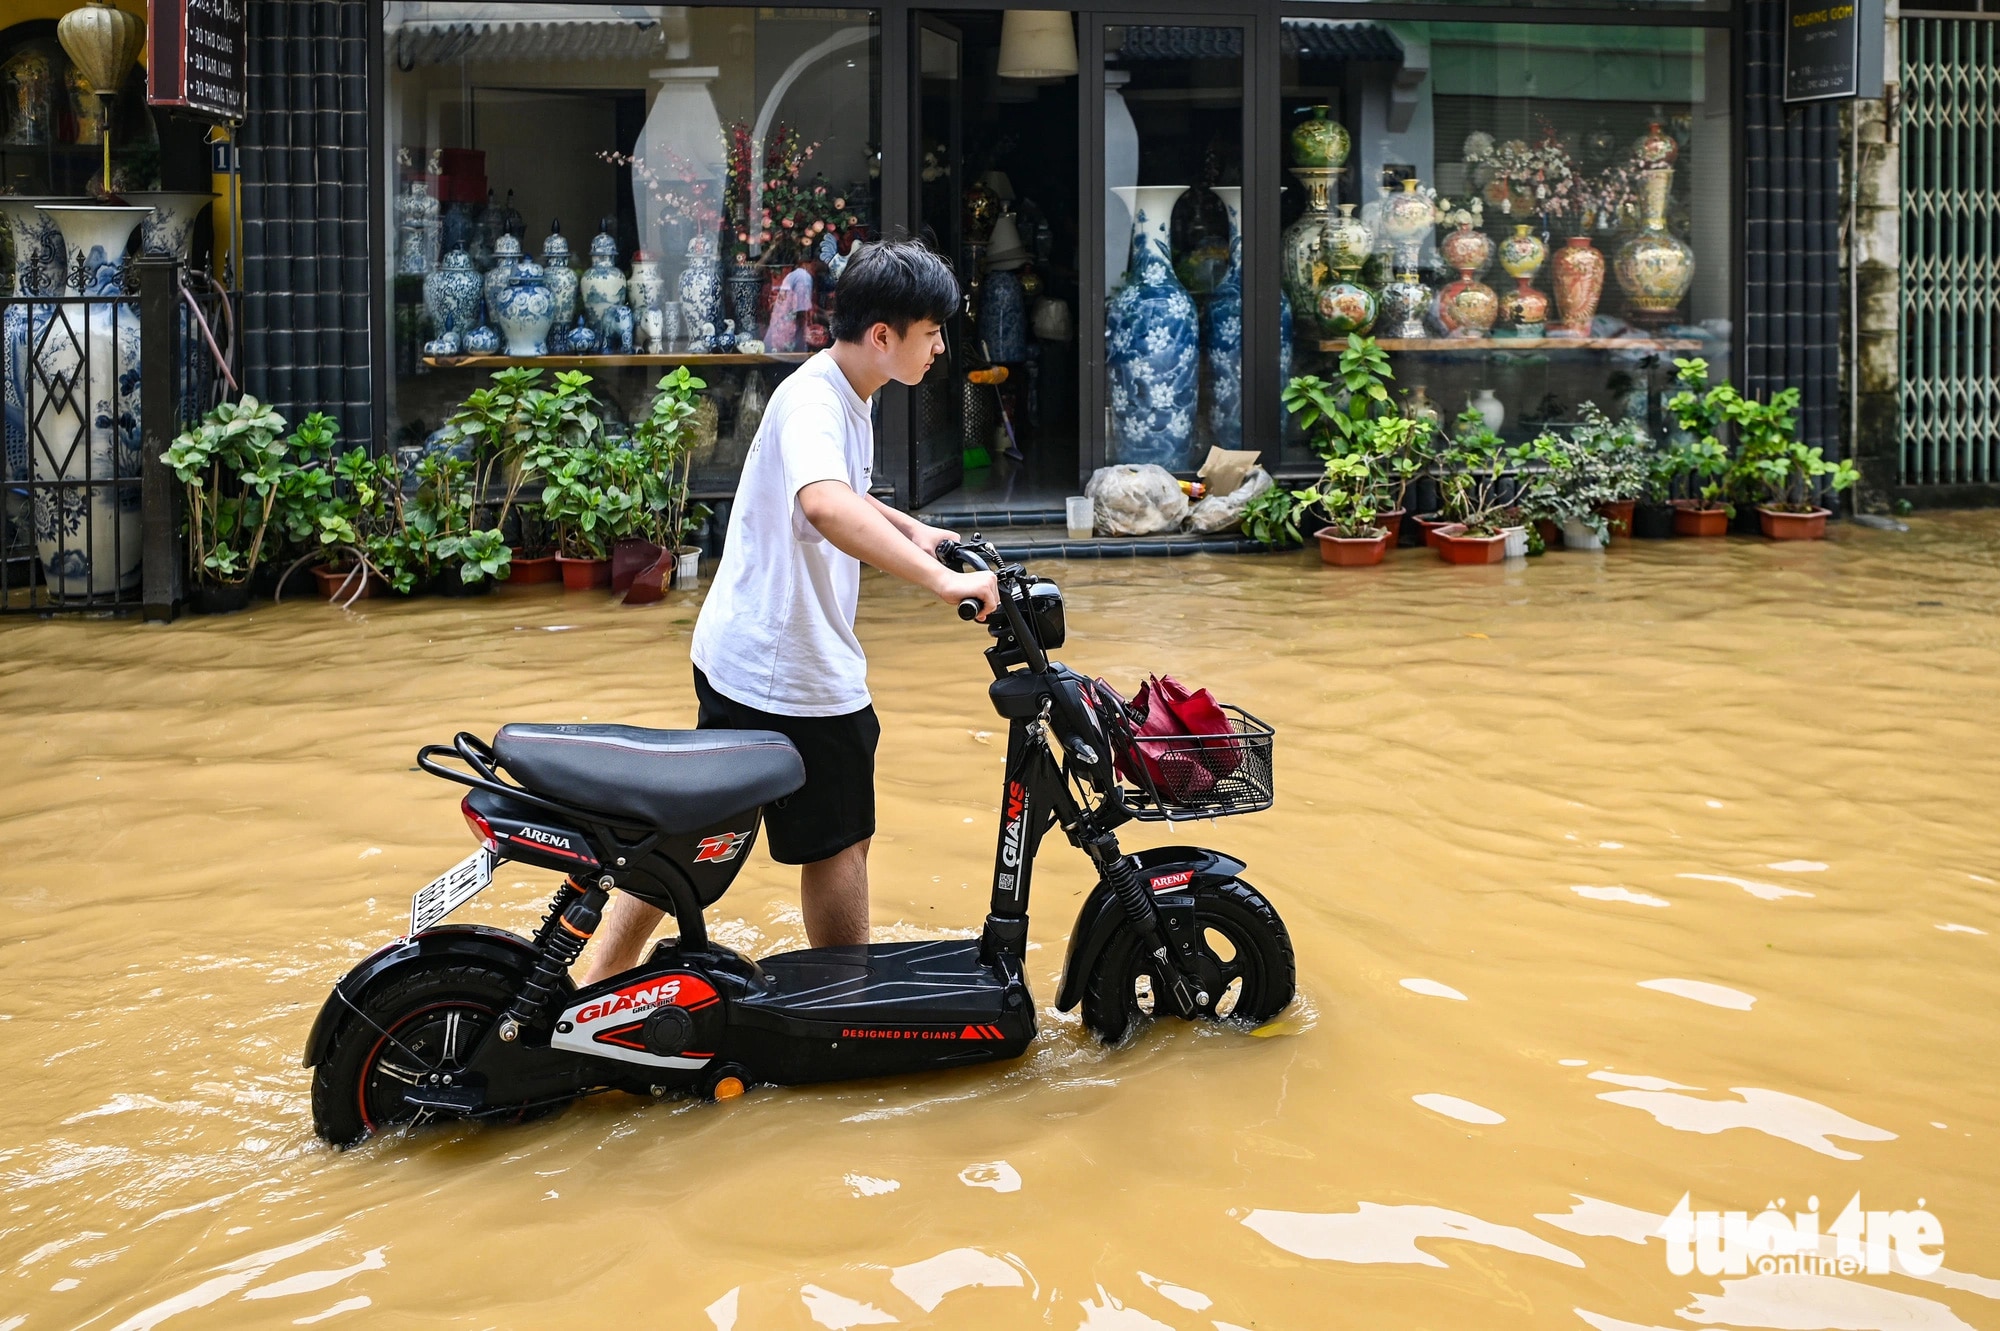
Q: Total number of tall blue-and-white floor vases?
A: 5